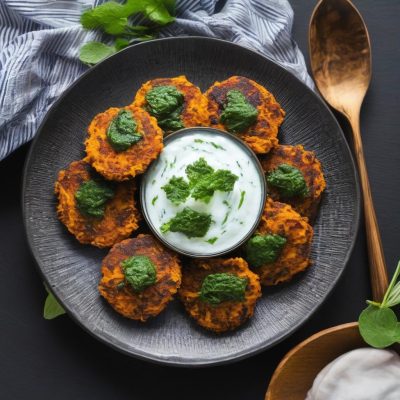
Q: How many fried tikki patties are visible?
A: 8